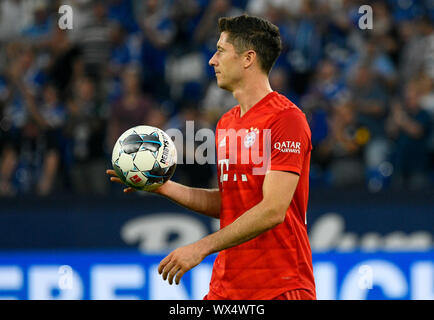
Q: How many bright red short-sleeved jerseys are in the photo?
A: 1